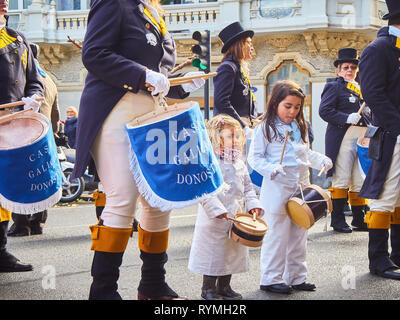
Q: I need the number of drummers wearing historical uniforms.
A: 5